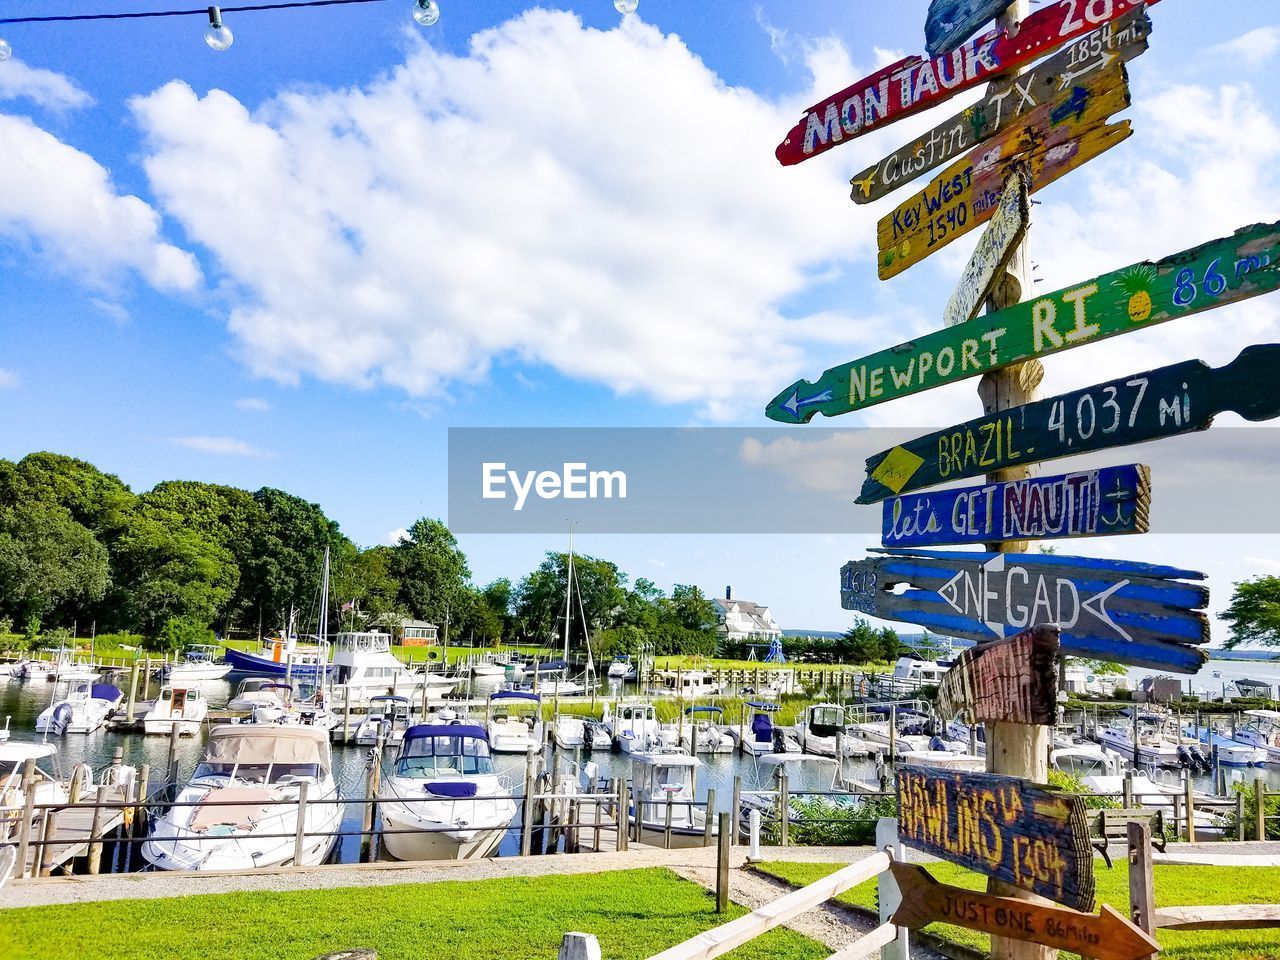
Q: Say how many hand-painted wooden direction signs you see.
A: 12